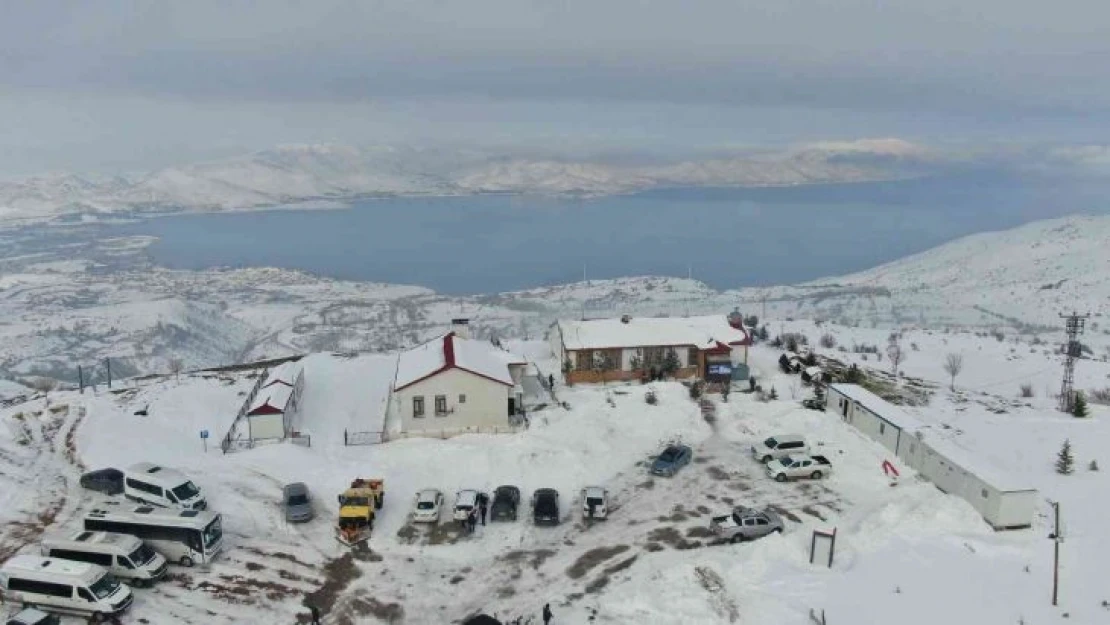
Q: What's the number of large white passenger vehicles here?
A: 4